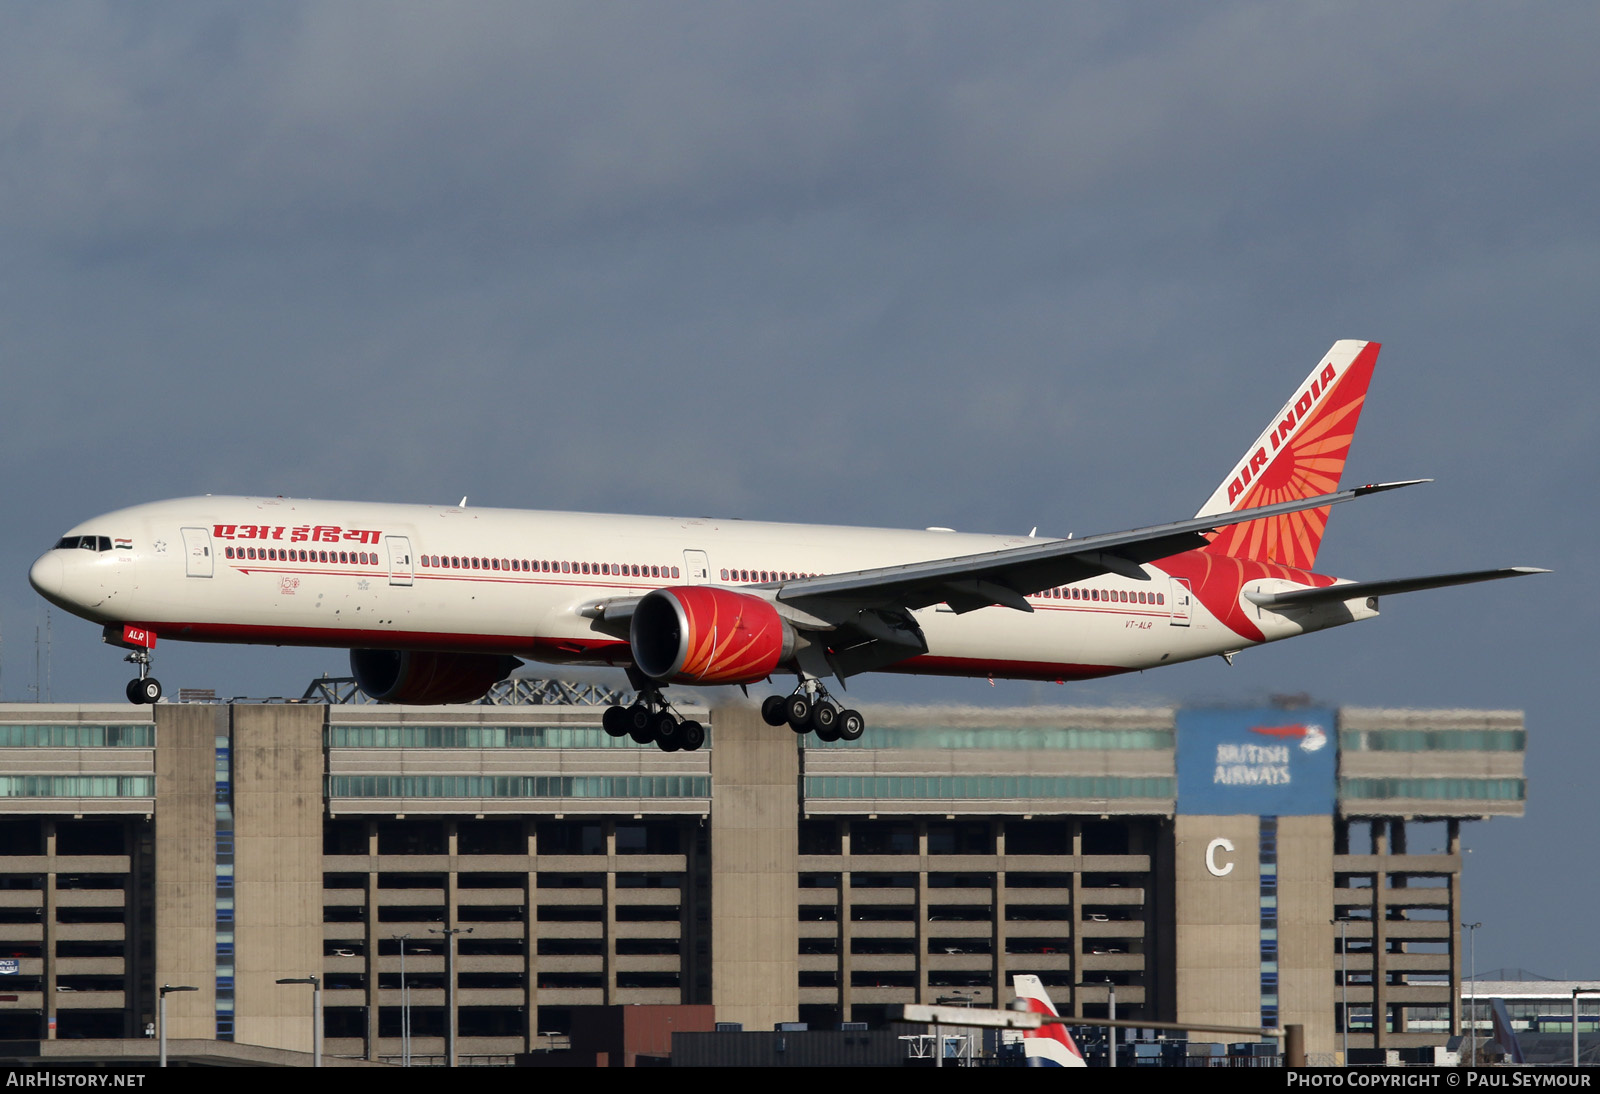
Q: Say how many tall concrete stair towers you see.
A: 3